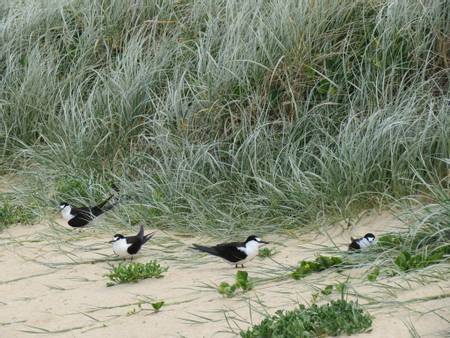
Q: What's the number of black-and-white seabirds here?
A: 4